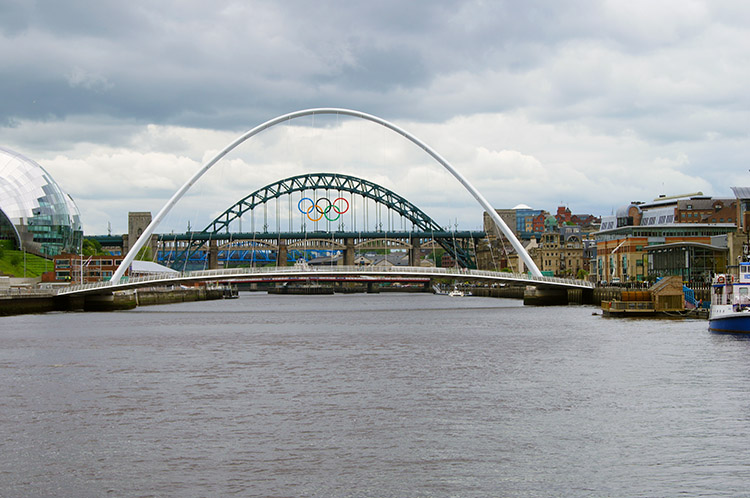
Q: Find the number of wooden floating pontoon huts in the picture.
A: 1